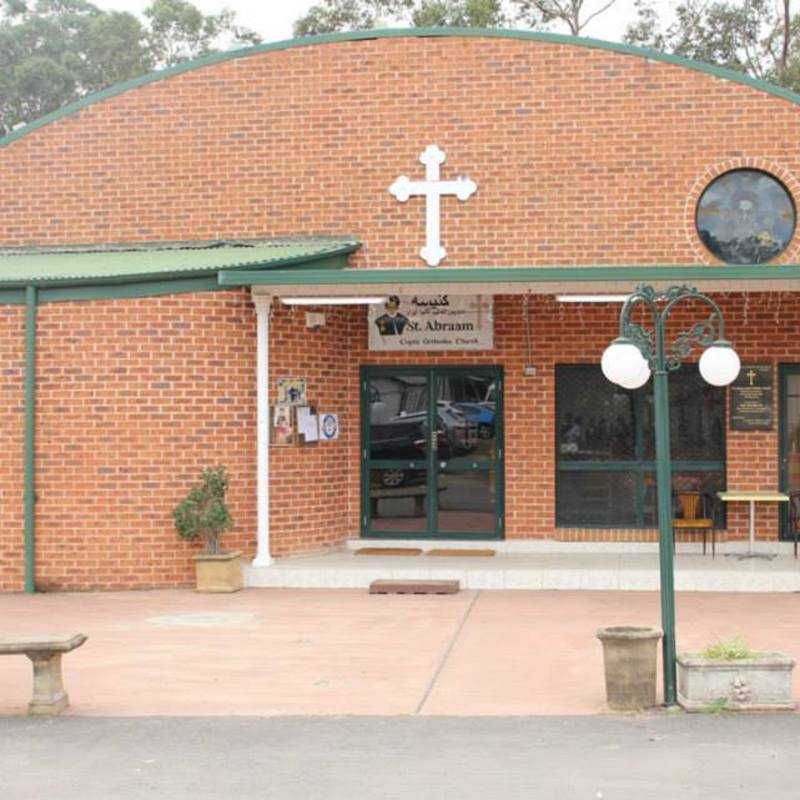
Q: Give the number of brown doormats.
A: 2